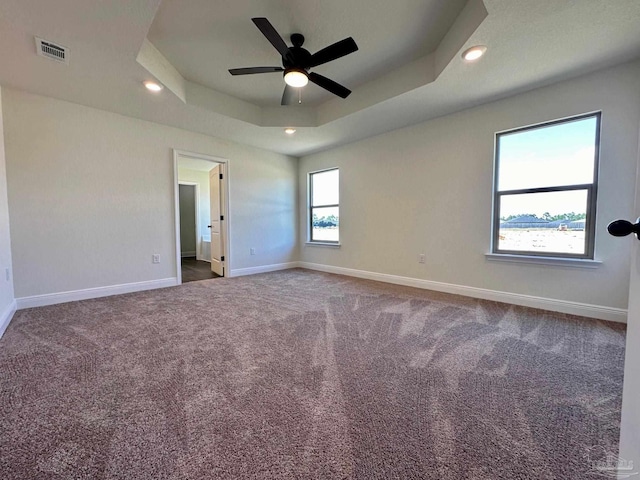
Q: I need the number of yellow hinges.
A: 0